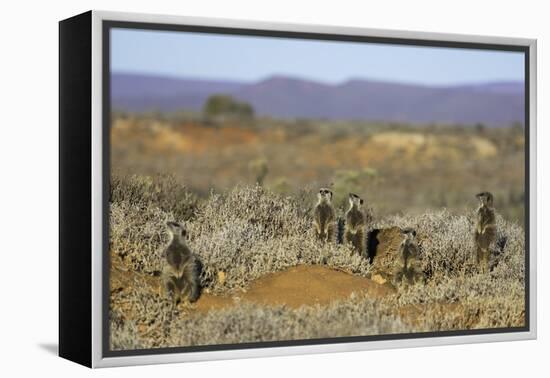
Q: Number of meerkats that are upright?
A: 5